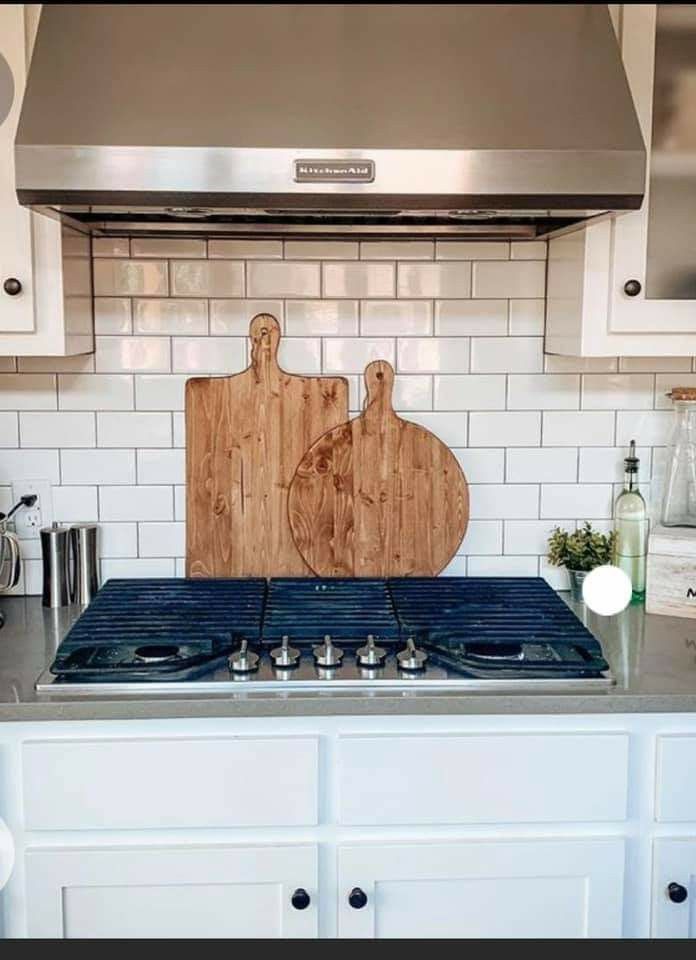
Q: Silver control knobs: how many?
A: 5